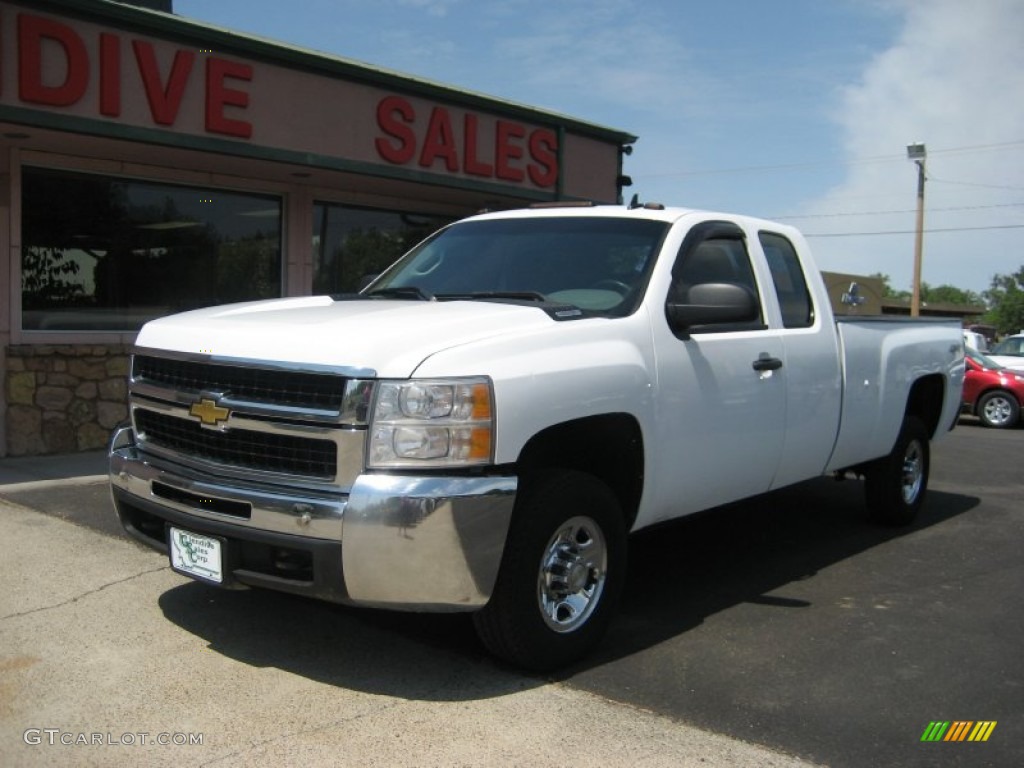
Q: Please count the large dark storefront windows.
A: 2